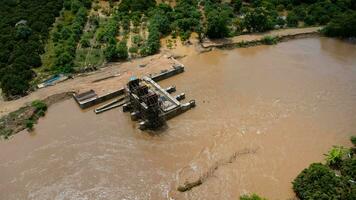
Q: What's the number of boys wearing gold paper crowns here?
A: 0